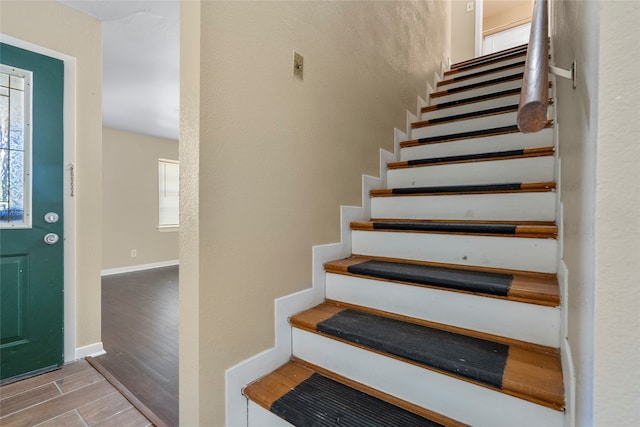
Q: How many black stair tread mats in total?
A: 12